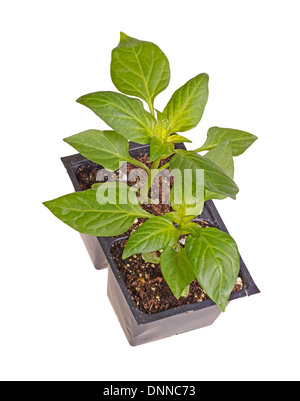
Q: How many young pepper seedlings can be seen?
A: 2